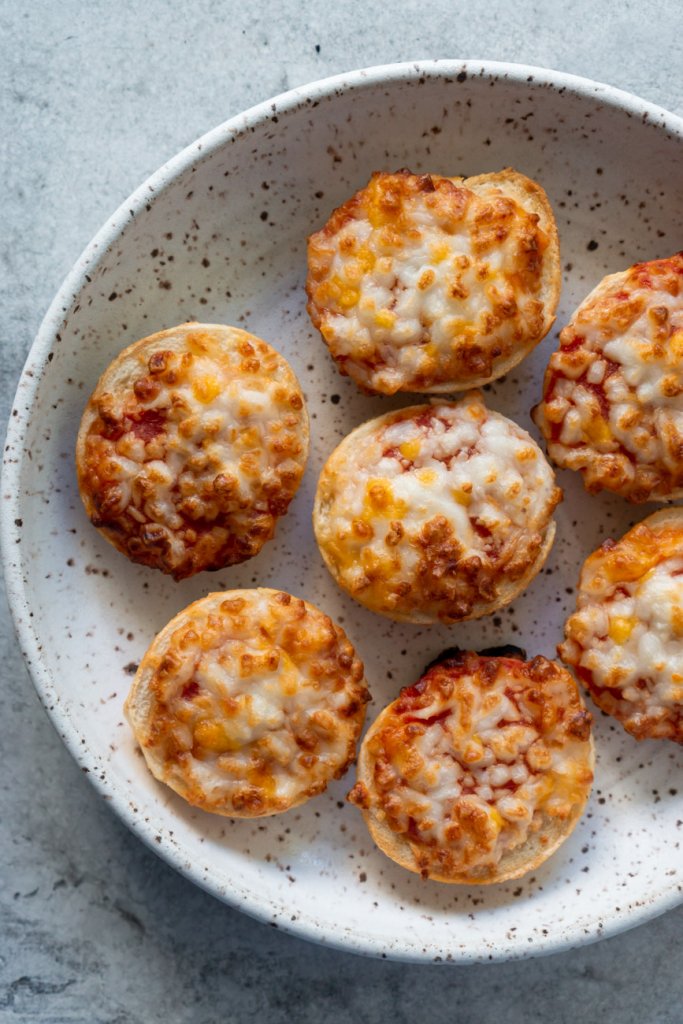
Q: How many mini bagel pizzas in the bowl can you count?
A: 7